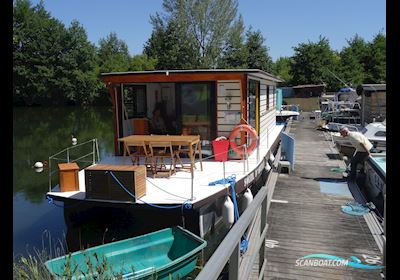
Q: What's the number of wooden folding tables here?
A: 1